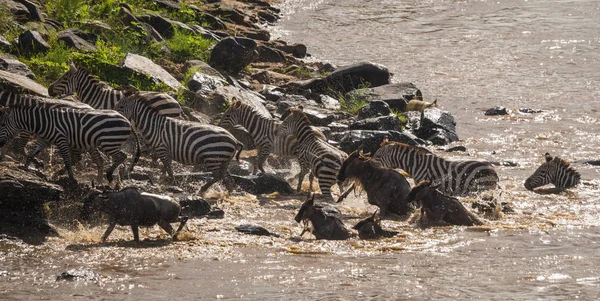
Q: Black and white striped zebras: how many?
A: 8